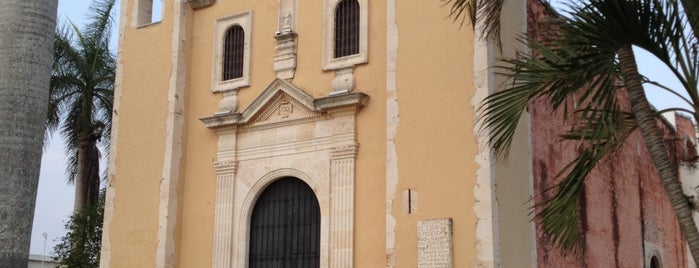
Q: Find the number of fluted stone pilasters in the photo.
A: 2